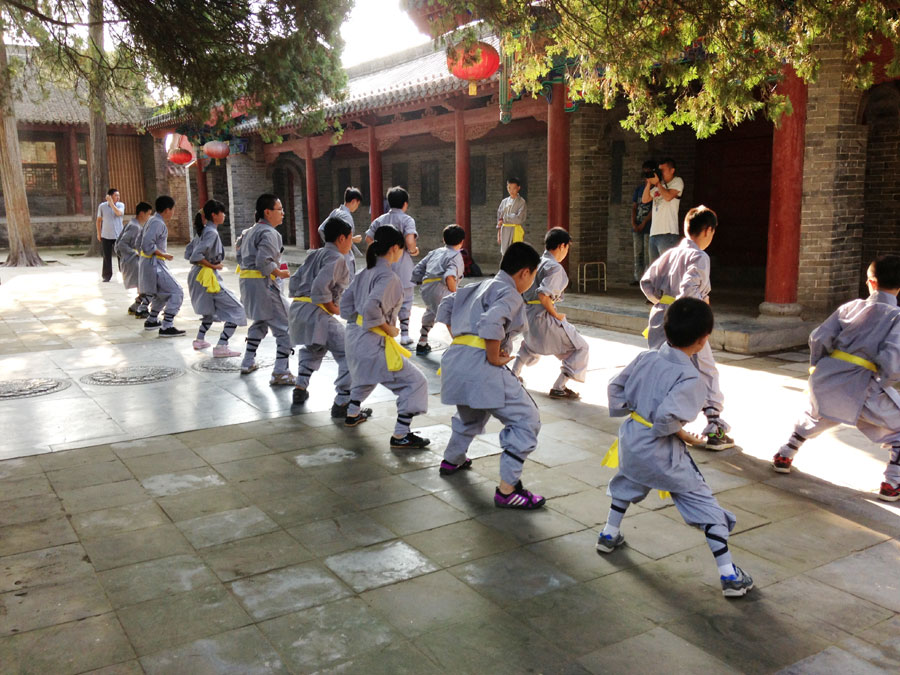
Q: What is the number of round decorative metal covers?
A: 3